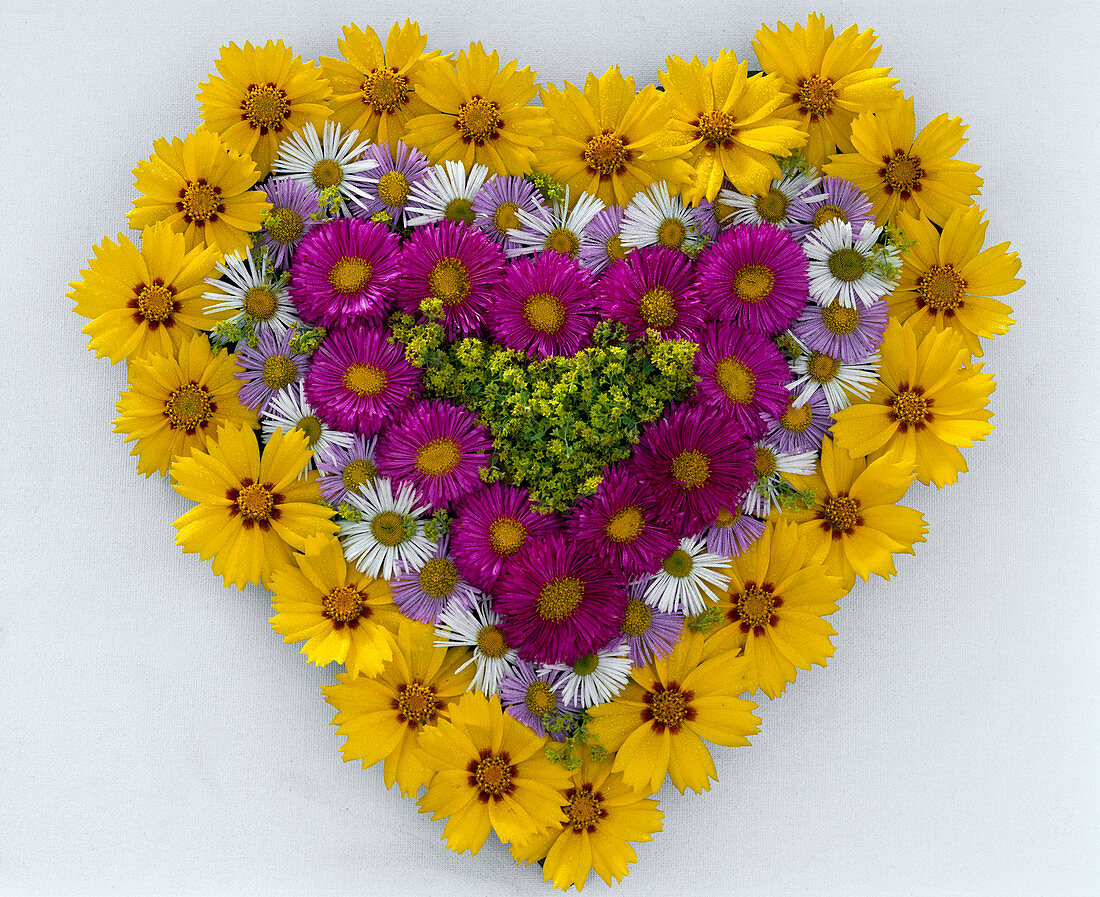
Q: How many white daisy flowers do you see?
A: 14